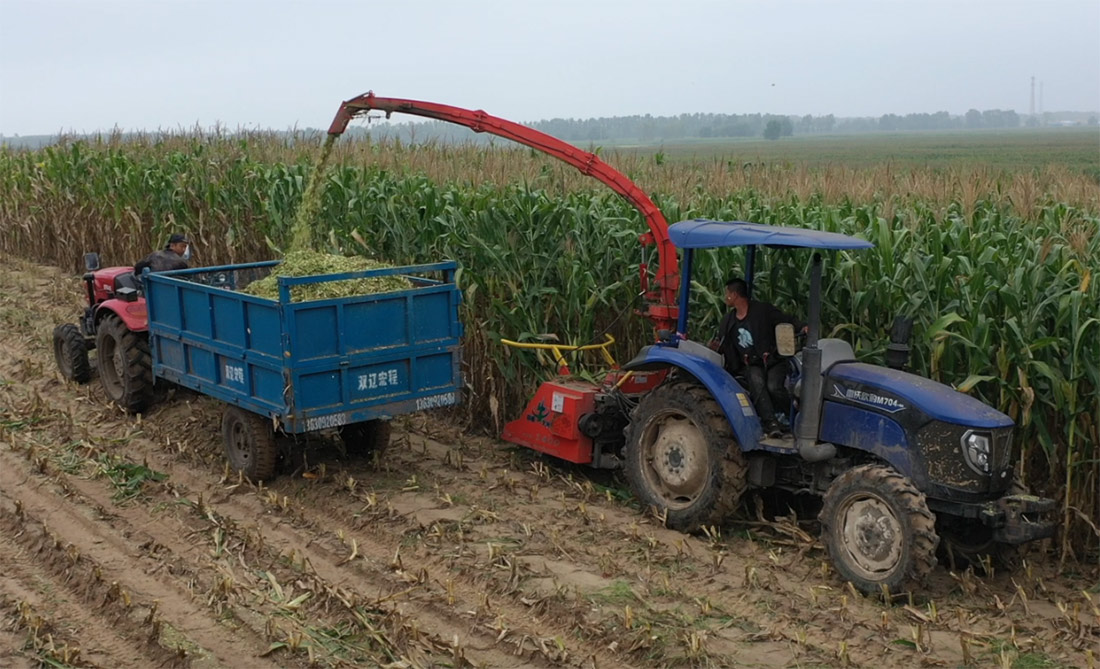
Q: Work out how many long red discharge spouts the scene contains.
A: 1